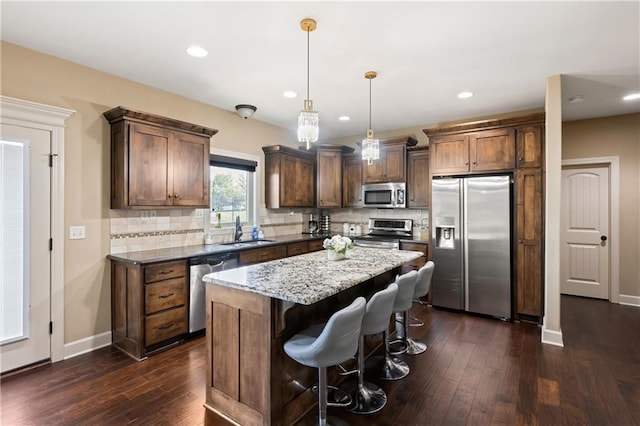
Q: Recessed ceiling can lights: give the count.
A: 5